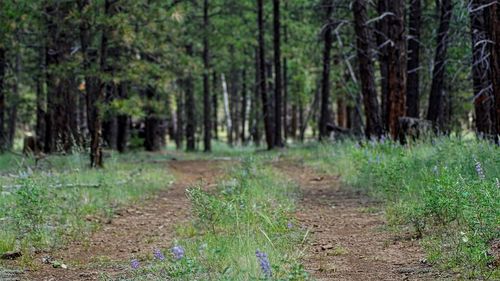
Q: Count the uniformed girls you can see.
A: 0